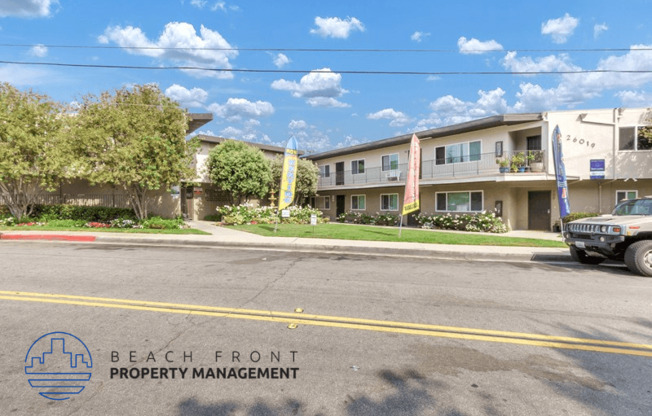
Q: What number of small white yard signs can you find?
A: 2